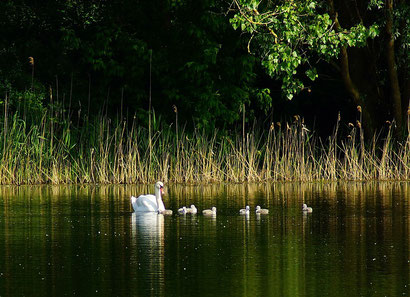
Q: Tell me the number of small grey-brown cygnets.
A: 7